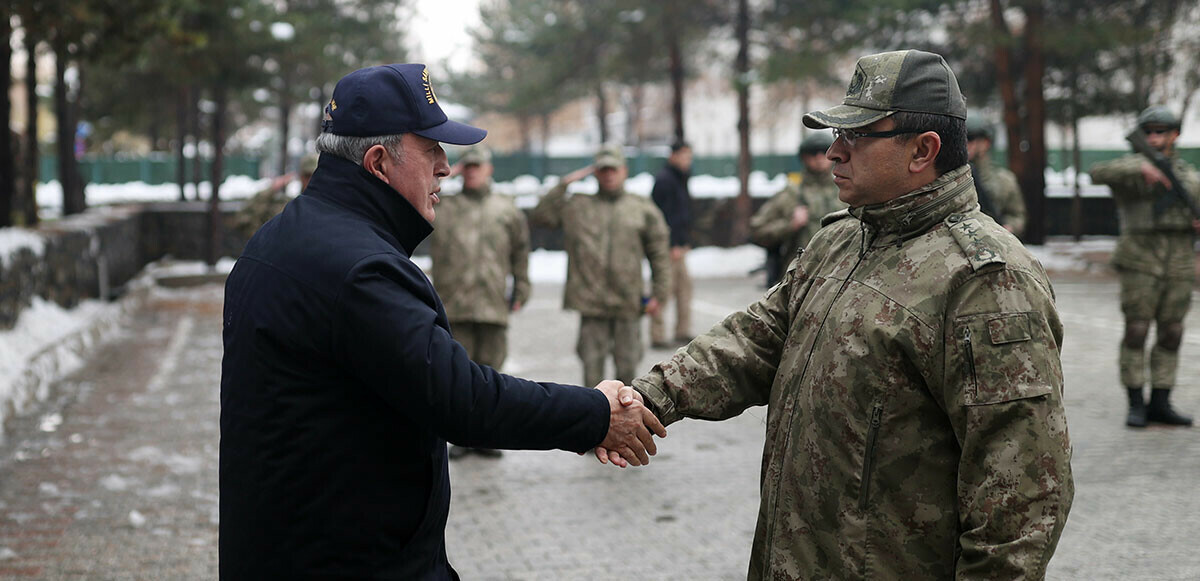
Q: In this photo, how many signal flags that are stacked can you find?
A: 0